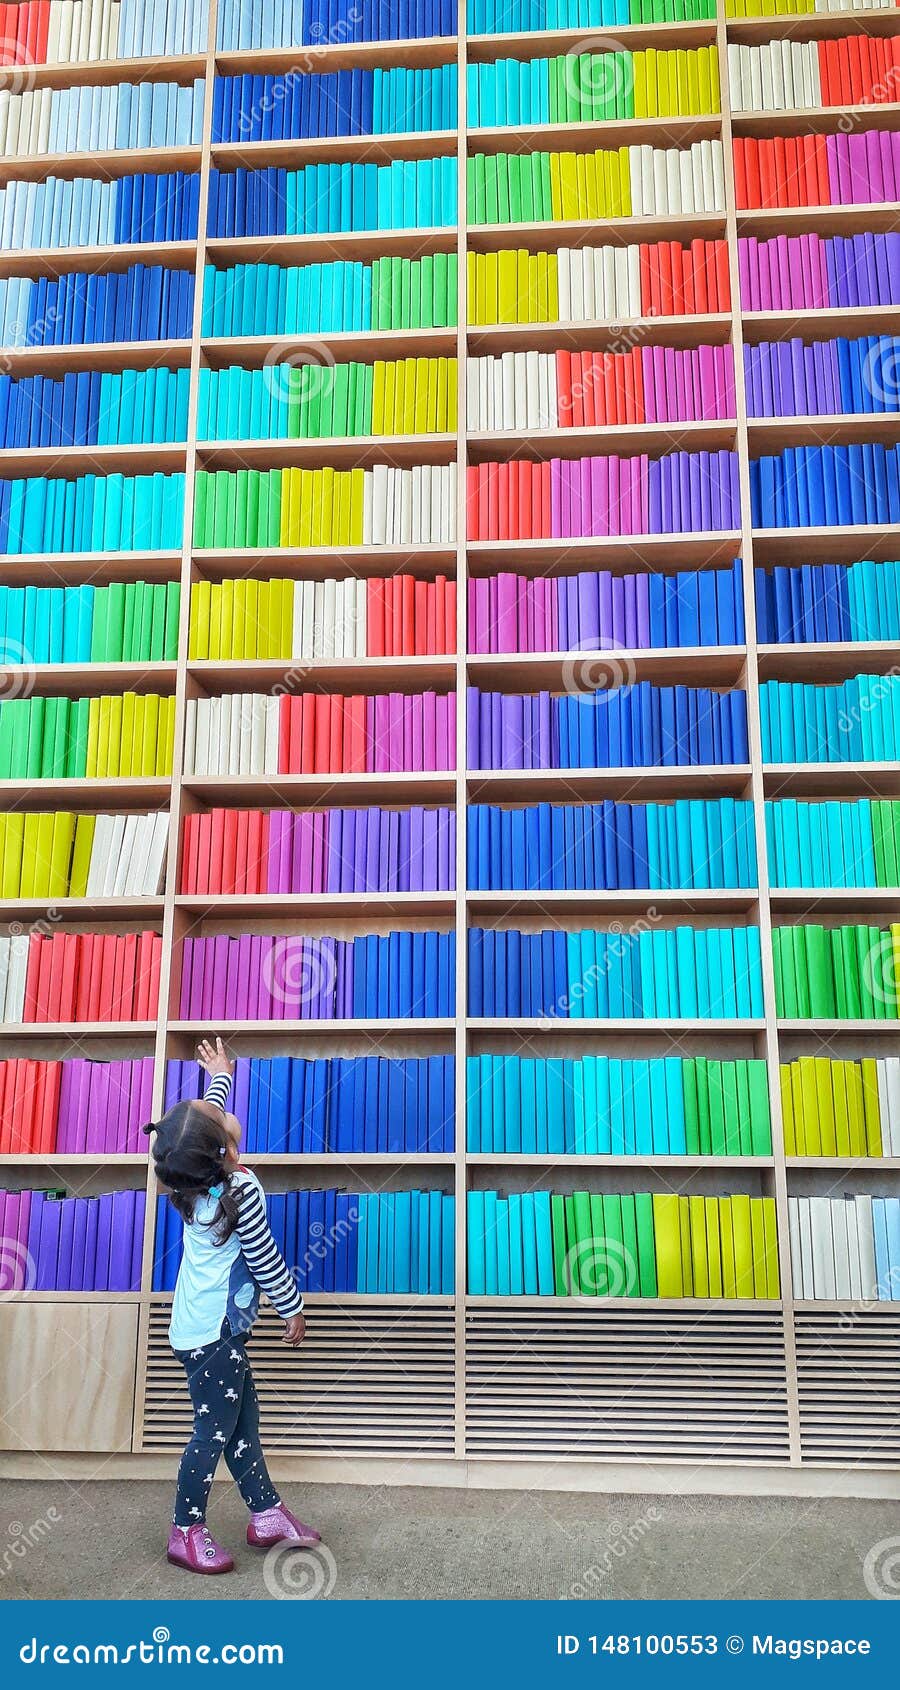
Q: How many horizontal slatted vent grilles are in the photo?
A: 3